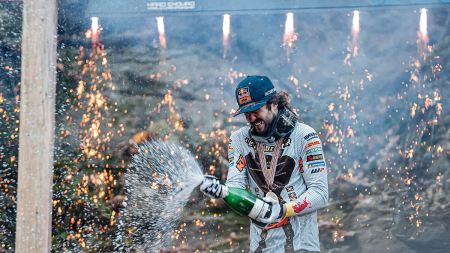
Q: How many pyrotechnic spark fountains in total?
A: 6